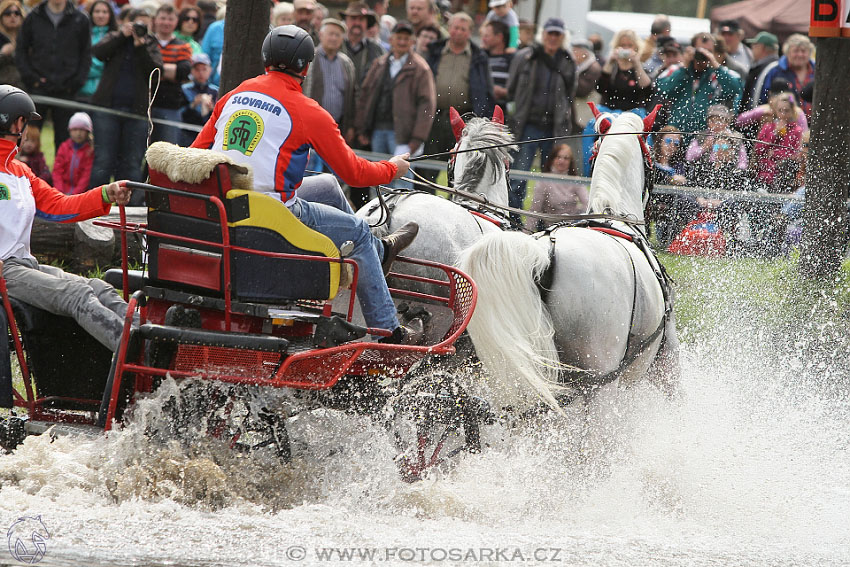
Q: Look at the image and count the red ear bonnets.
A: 2